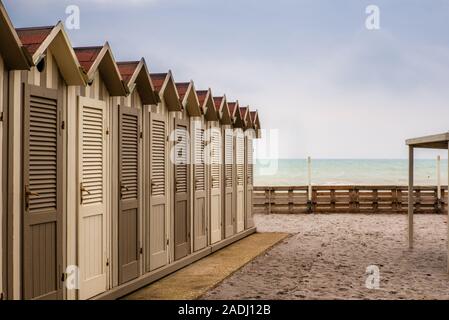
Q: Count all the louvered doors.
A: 10